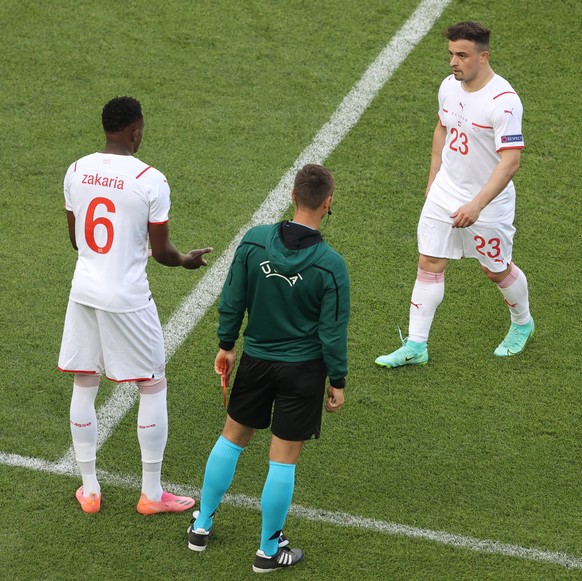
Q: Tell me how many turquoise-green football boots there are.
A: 2